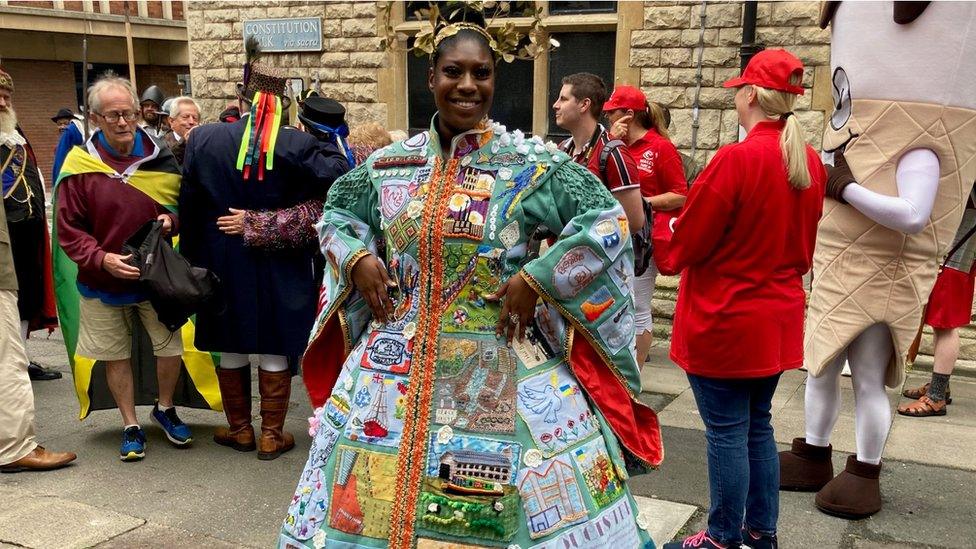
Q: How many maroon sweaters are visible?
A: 1